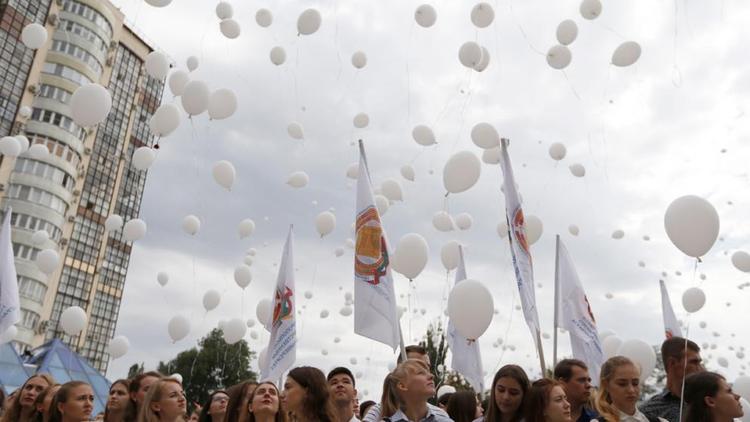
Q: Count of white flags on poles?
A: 7